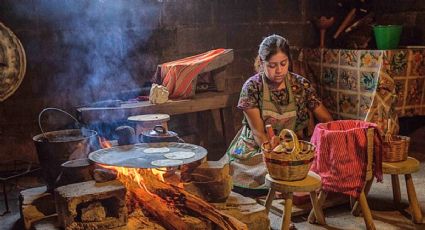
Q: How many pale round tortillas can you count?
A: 3